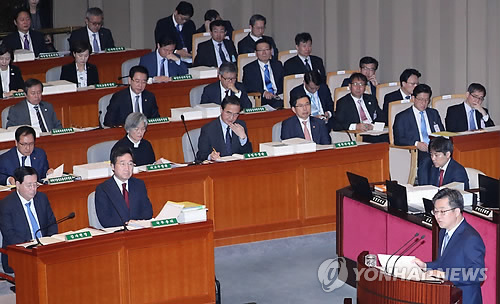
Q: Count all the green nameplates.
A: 14